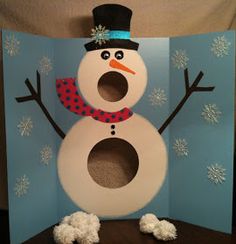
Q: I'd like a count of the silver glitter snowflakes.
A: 12